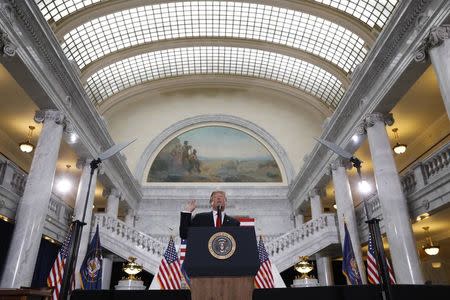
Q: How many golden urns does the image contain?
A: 2